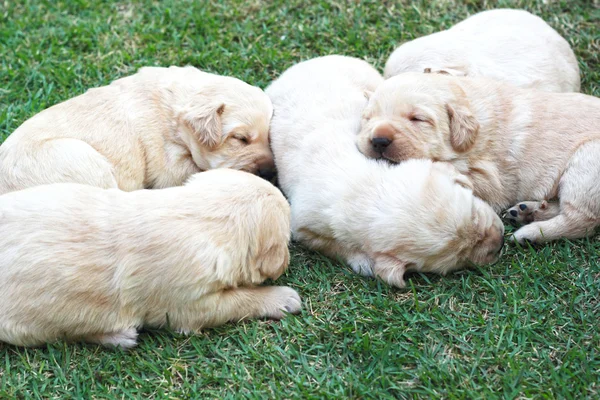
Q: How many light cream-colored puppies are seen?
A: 5